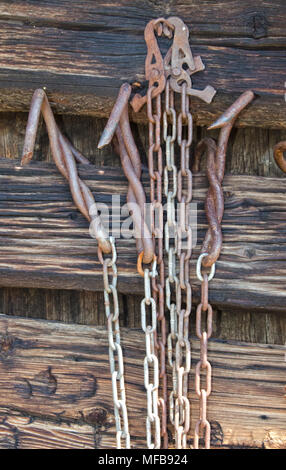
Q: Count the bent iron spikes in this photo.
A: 3